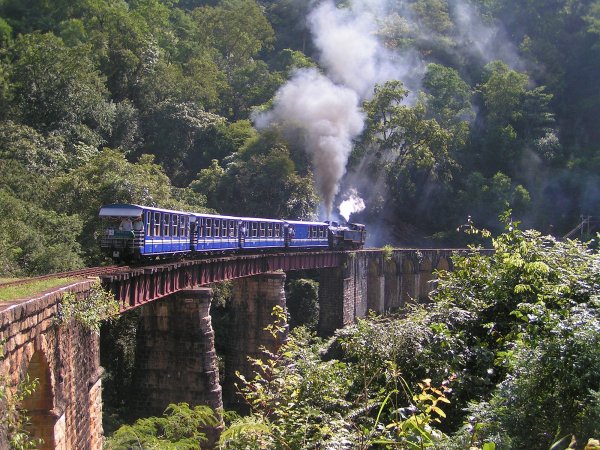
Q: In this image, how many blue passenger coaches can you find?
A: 4